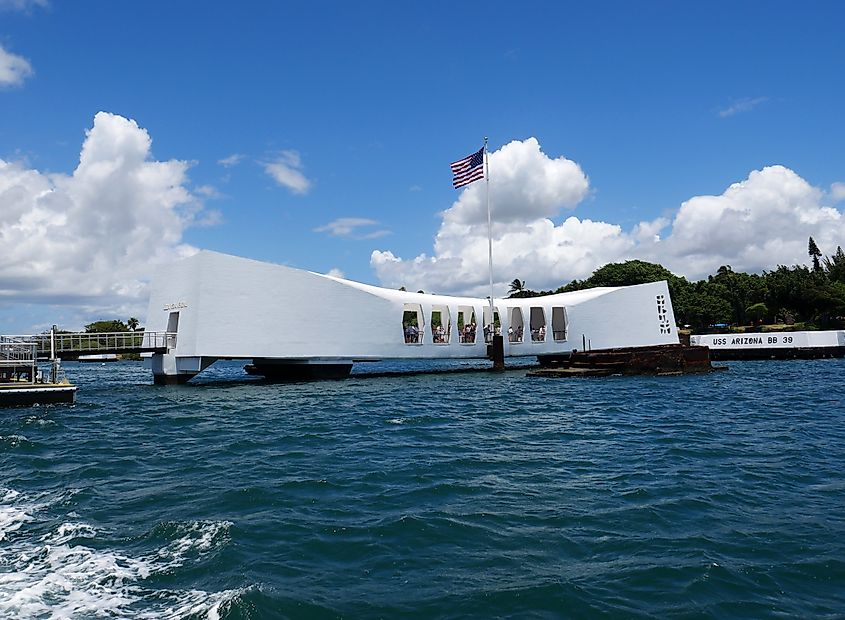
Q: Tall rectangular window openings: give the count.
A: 7